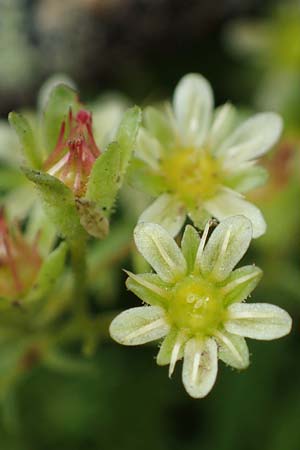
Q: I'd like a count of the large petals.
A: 10